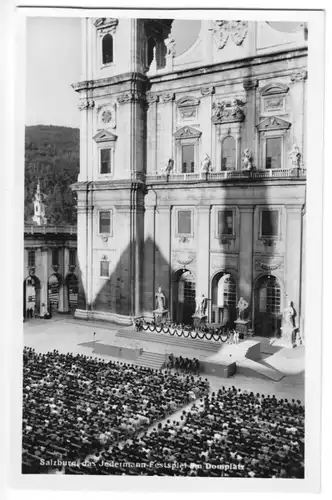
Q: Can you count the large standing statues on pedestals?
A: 4